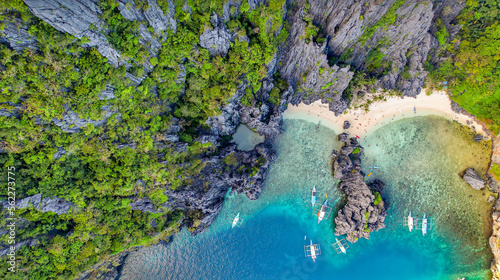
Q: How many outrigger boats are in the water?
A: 7